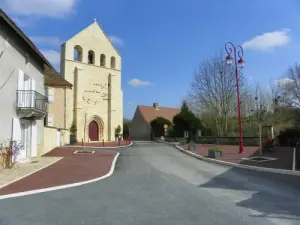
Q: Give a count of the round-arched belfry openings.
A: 4